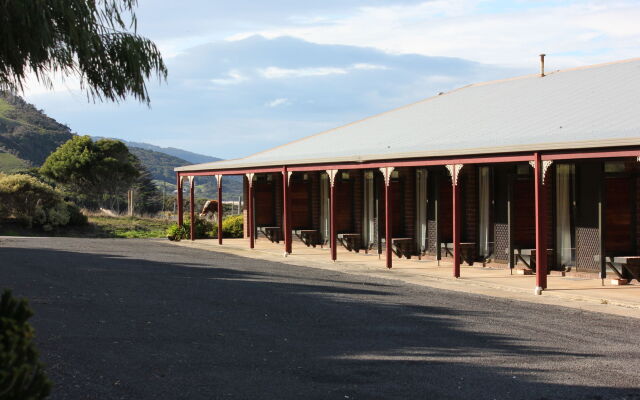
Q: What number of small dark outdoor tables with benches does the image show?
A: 7